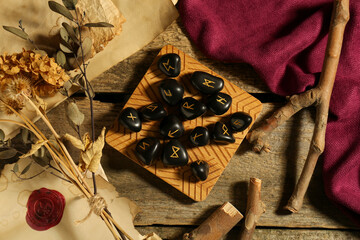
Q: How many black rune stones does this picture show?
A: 14